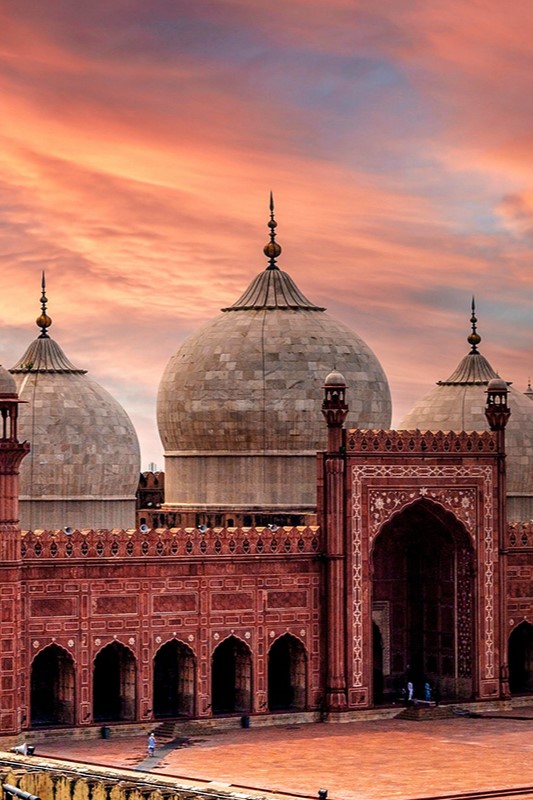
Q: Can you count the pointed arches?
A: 7